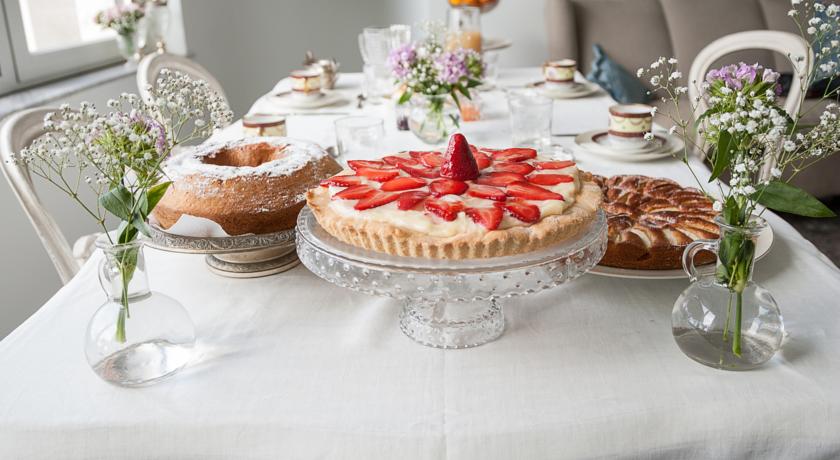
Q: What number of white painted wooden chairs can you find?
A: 3